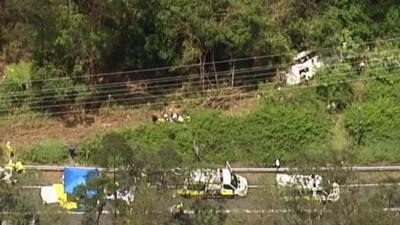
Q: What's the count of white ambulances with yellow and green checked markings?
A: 2